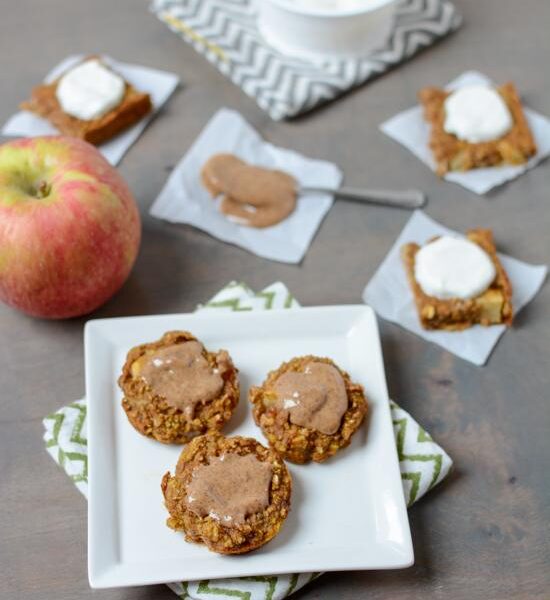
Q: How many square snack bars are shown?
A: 3